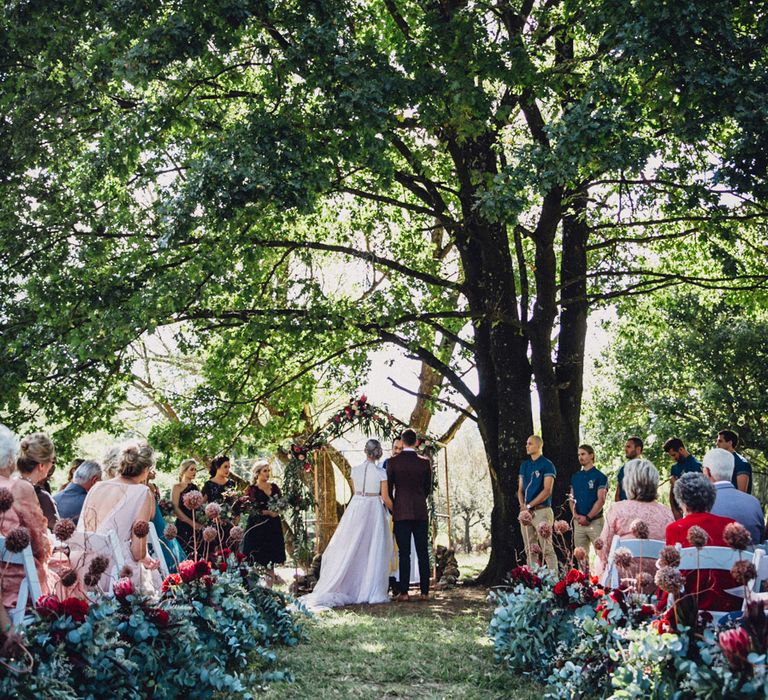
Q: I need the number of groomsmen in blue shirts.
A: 5